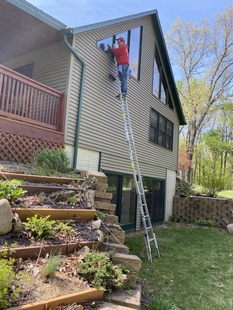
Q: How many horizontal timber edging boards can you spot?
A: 5